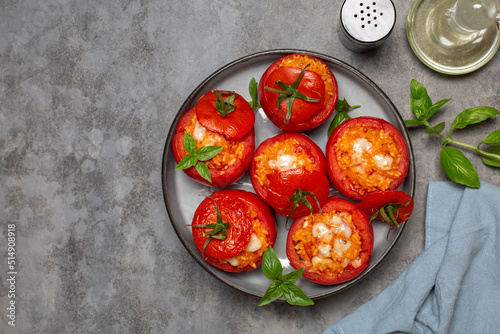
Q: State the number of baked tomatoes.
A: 6